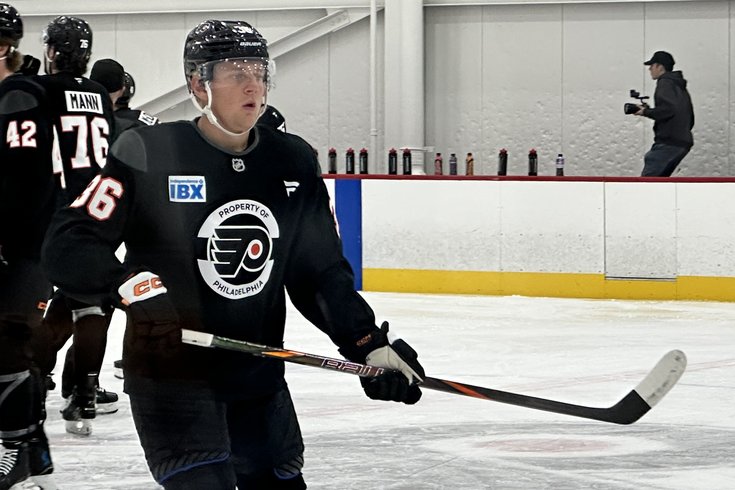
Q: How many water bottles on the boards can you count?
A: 11